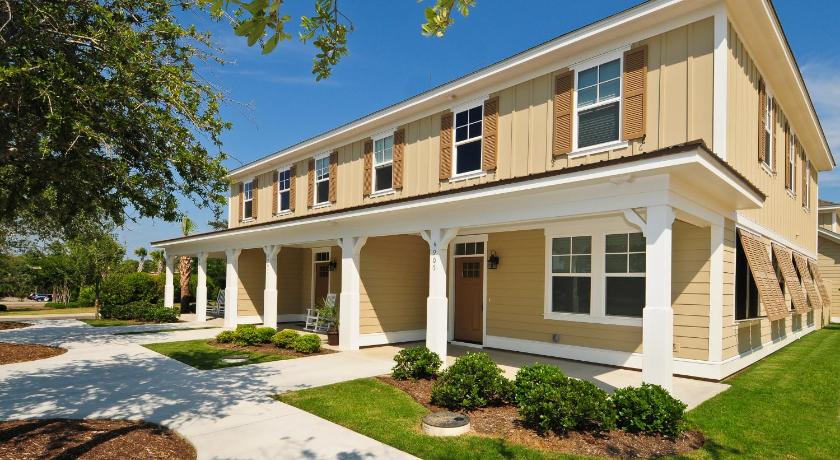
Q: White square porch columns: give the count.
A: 7